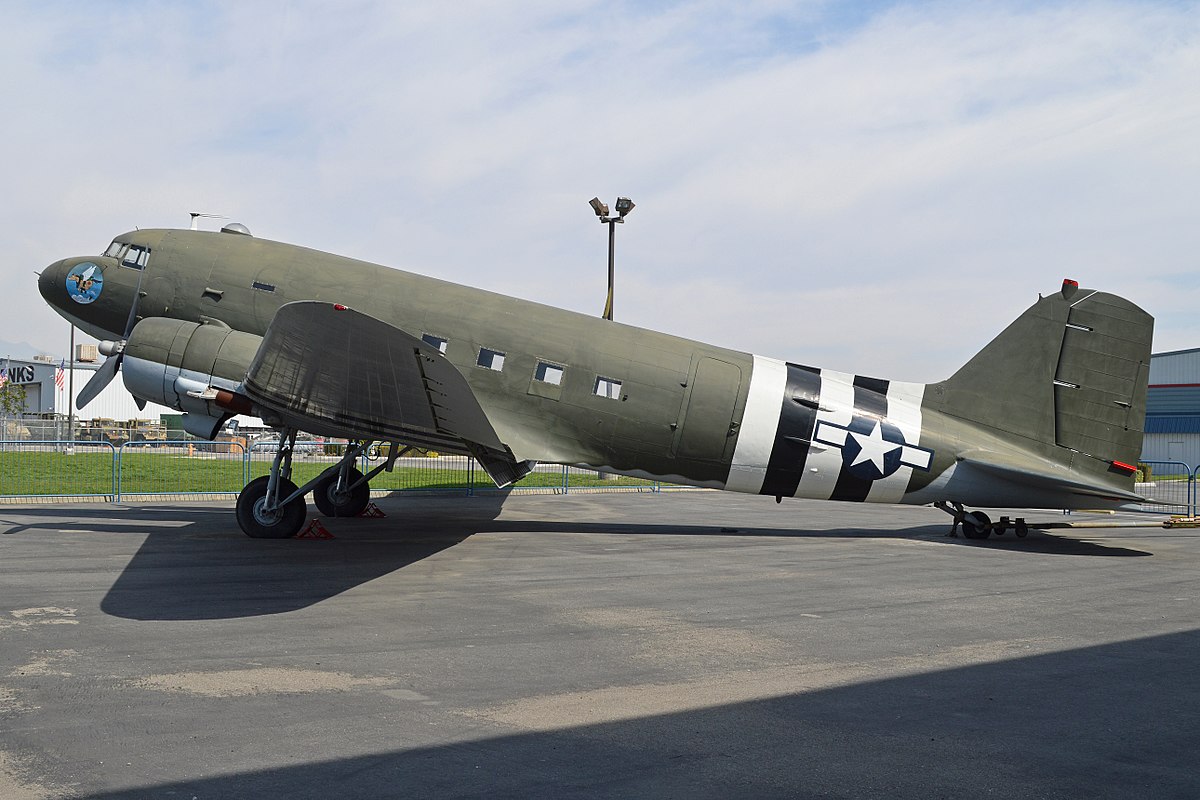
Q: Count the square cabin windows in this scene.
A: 4